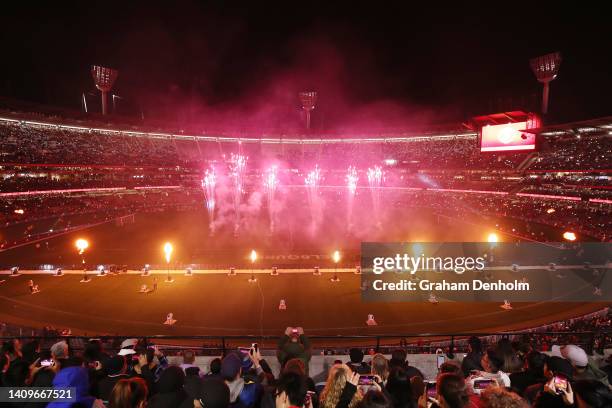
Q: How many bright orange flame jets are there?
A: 7